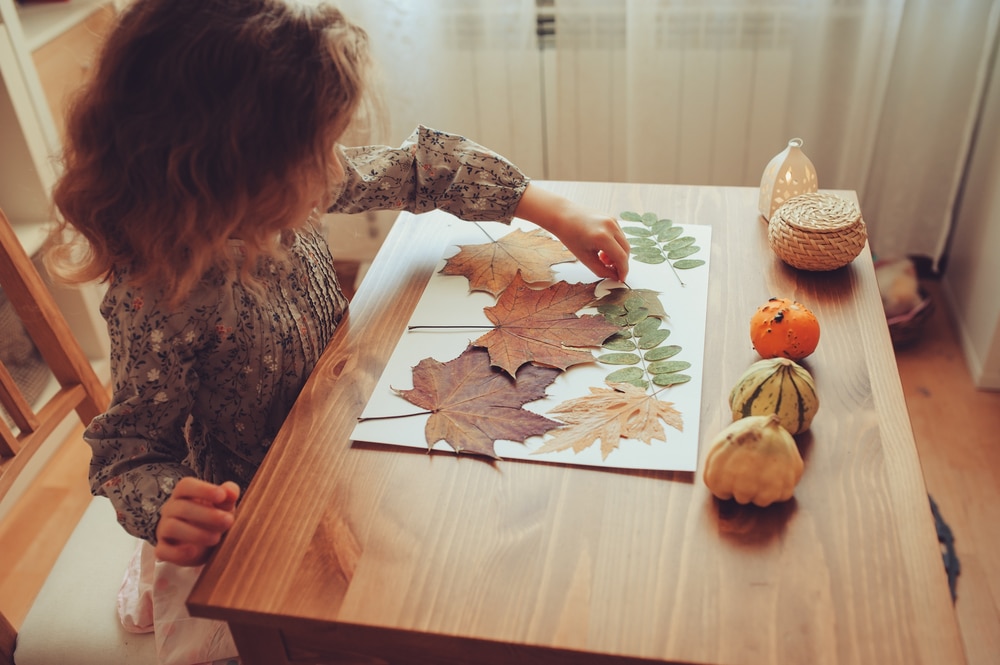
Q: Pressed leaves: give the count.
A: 7